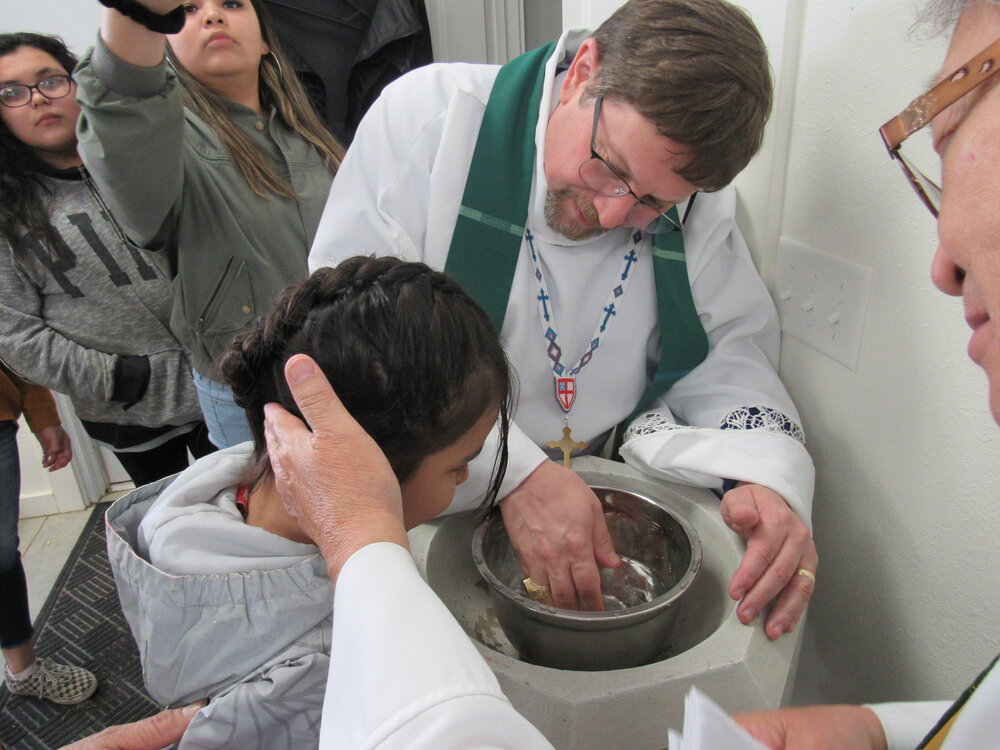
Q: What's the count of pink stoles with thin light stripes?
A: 0